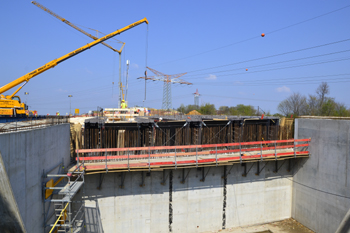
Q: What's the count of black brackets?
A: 11